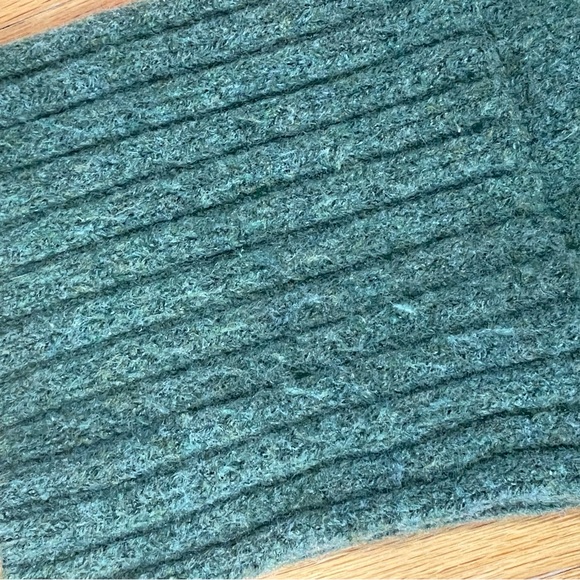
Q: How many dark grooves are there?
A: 12